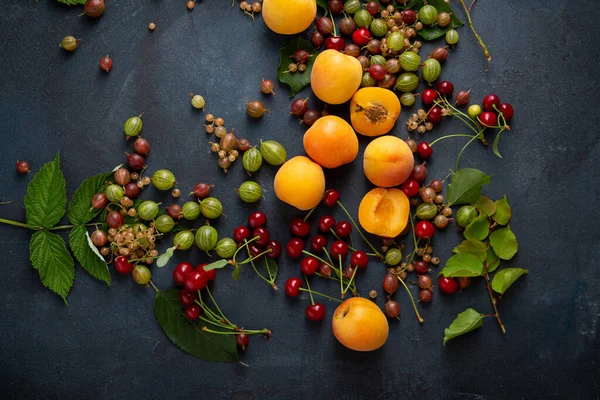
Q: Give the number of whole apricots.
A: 6